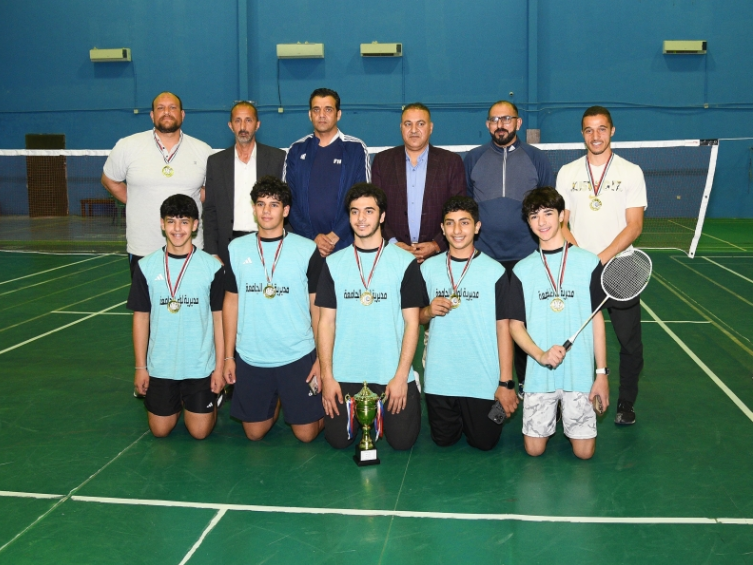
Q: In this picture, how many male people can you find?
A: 11